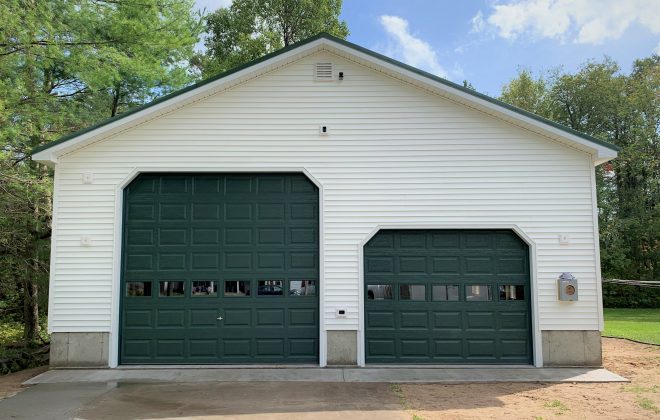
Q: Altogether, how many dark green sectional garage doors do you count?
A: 2